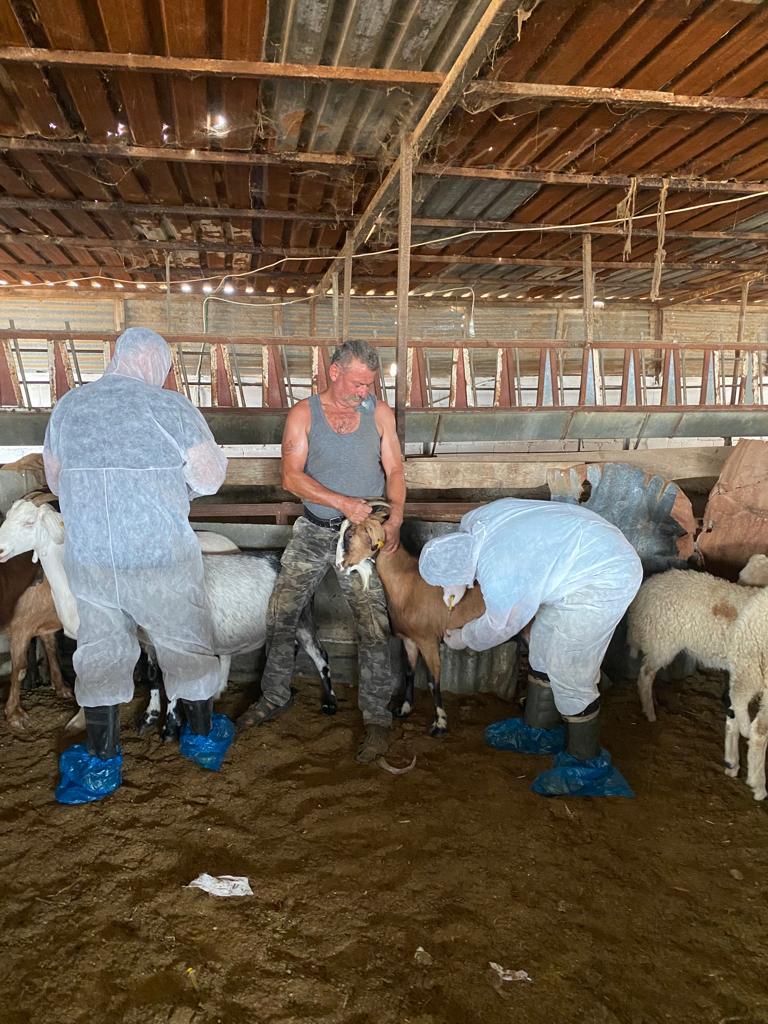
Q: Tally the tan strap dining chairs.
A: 0